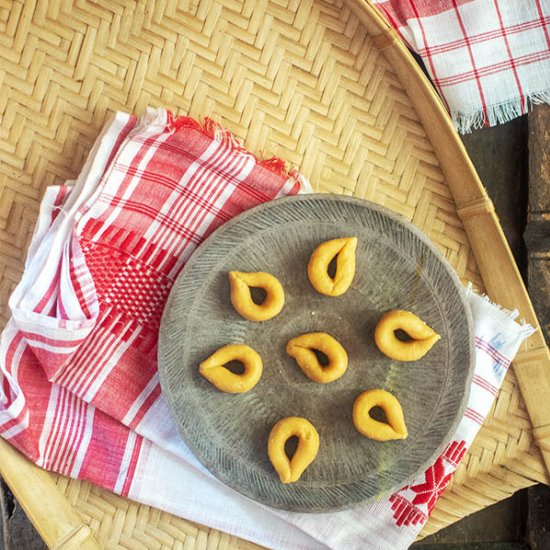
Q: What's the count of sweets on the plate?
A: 7